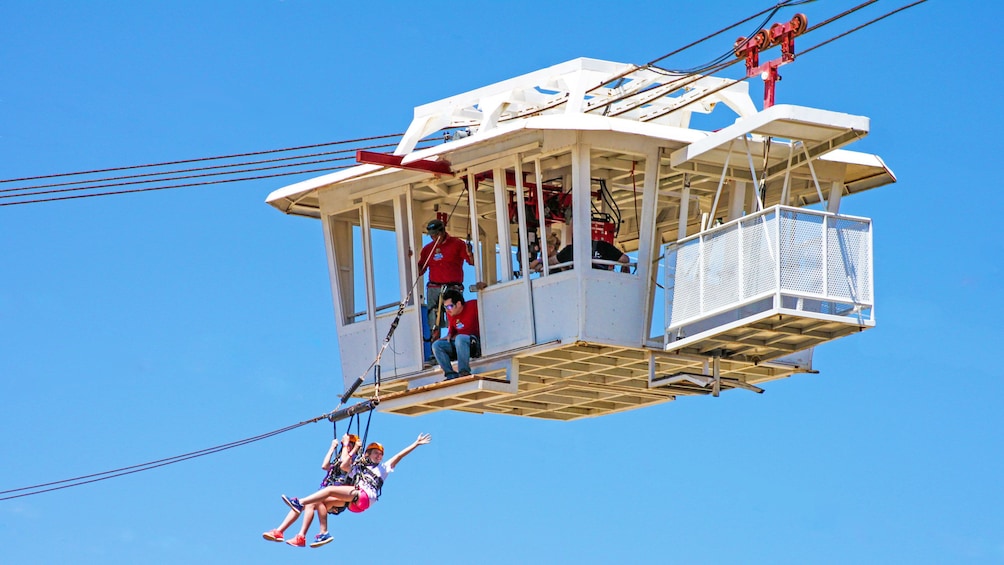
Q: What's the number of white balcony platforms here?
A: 1